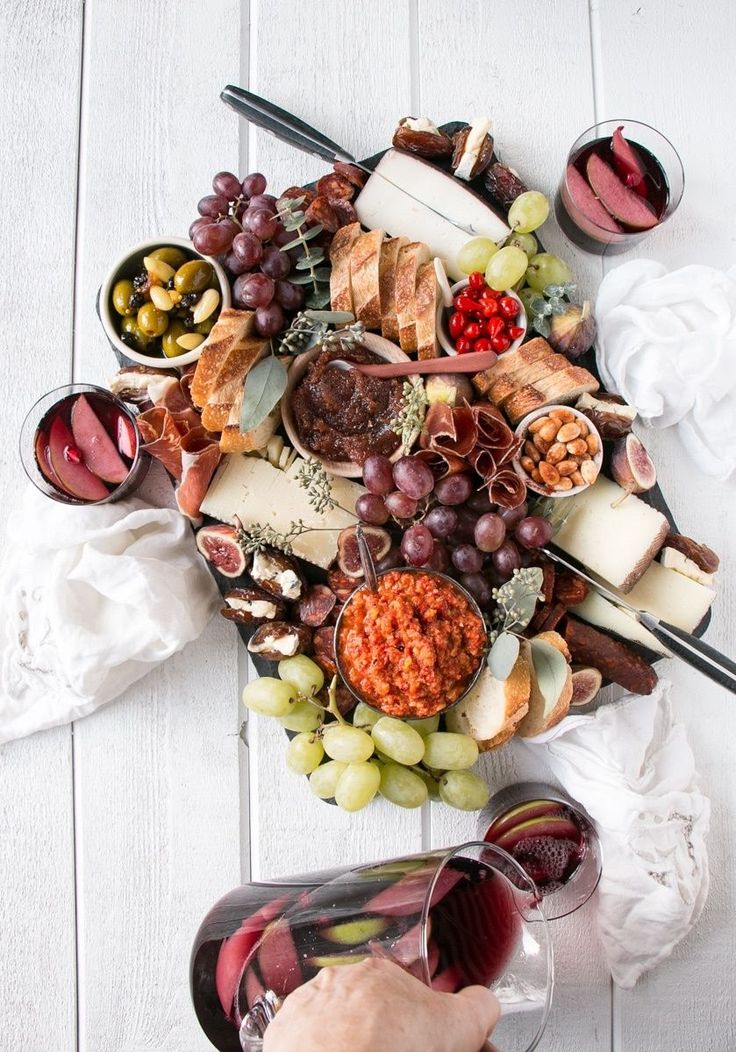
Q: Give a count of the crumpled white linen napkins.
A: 3